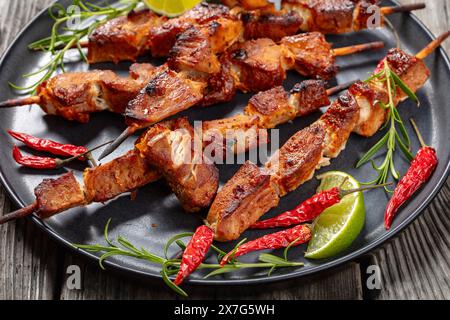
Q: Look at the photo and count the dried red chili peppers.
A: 6